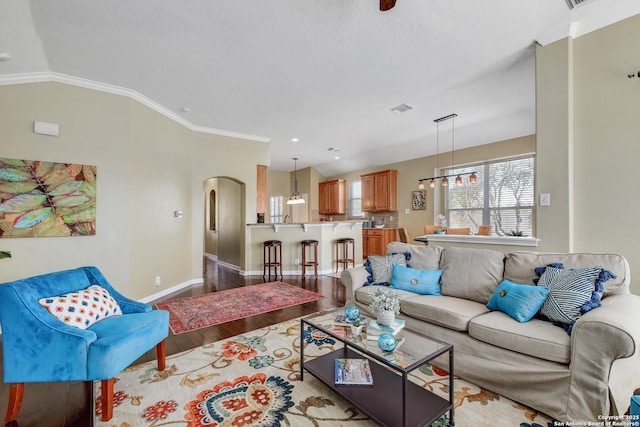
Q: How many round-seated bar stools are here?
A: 3